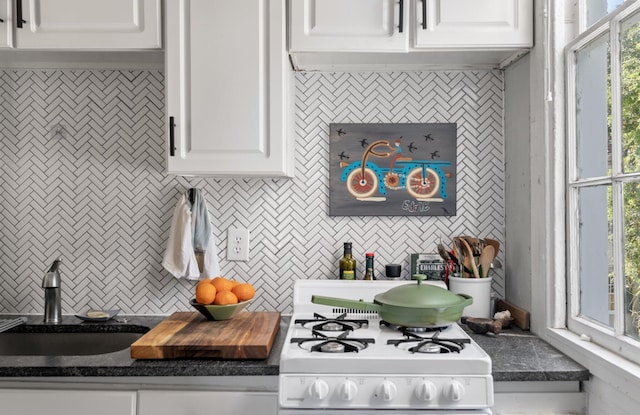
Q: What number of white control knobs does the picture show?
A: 5